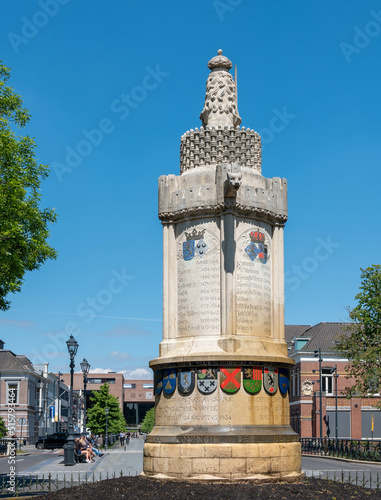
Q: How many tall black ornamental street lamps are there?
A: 2